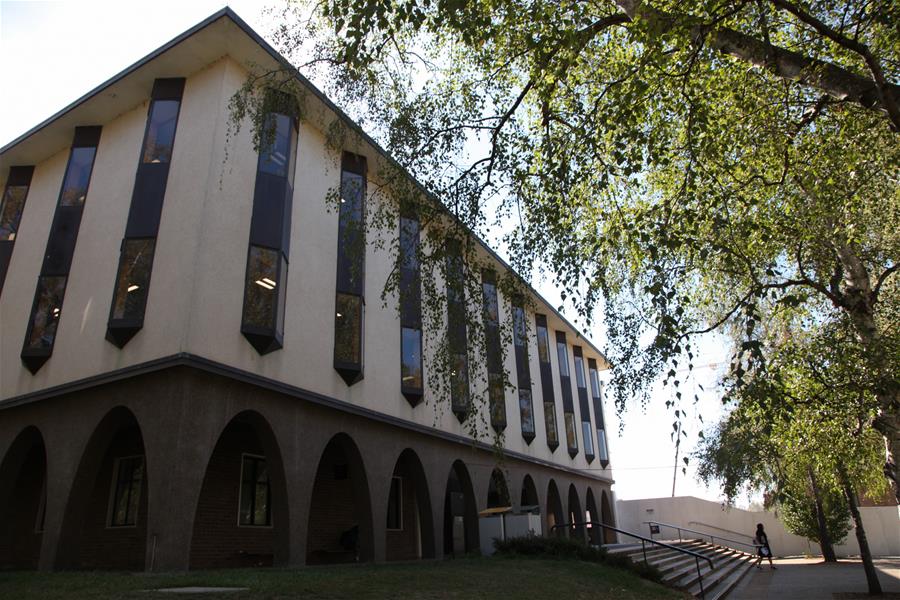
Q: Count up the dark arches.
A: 12